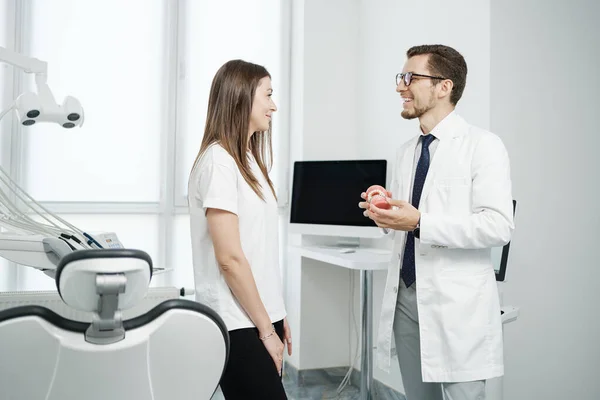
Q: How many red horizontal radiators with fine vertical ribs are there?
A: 0